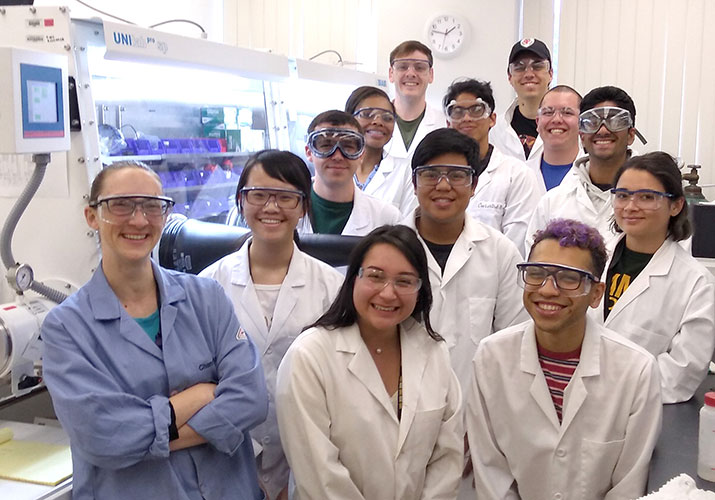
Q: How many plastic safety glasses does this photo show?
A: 13